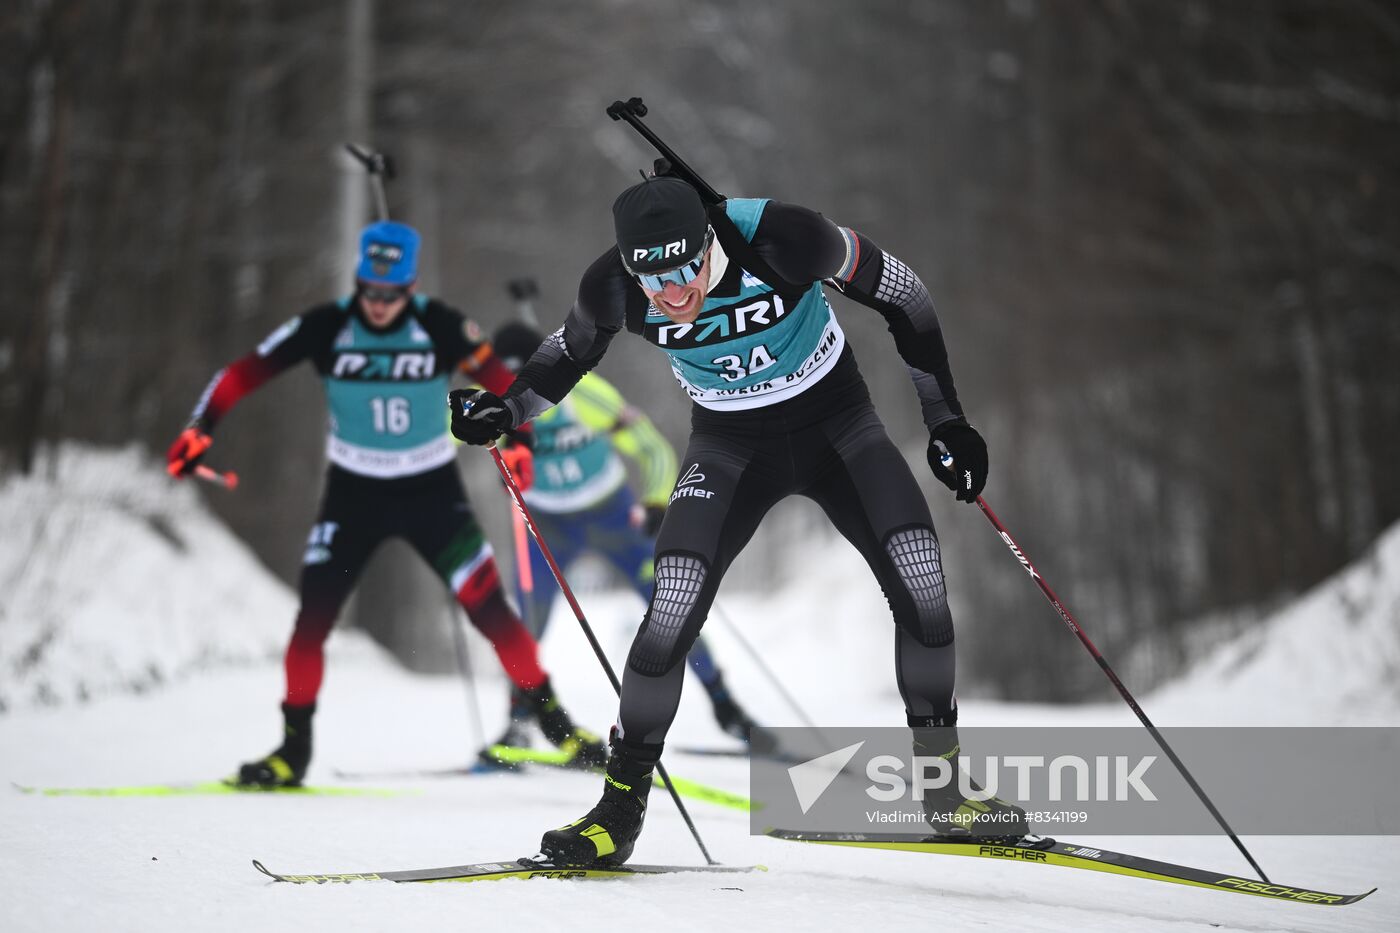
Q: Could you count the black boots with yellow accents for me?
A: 4